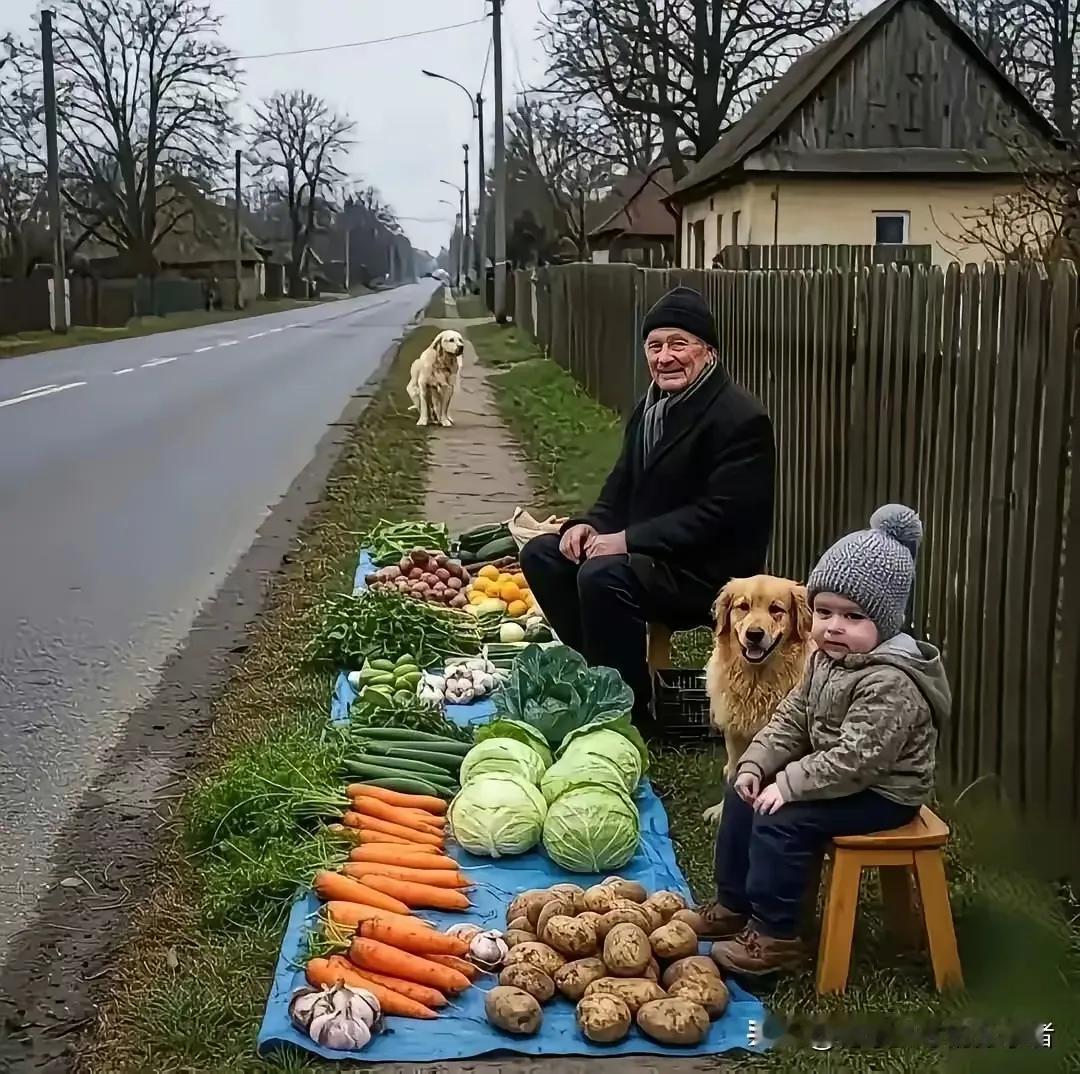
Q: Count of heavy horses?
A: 0